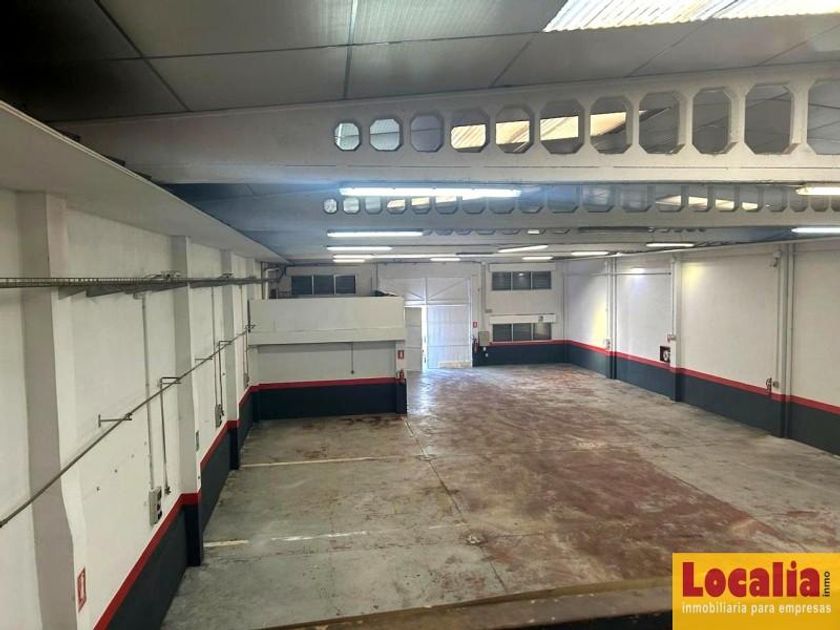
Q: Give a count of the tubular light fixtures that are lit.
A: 12